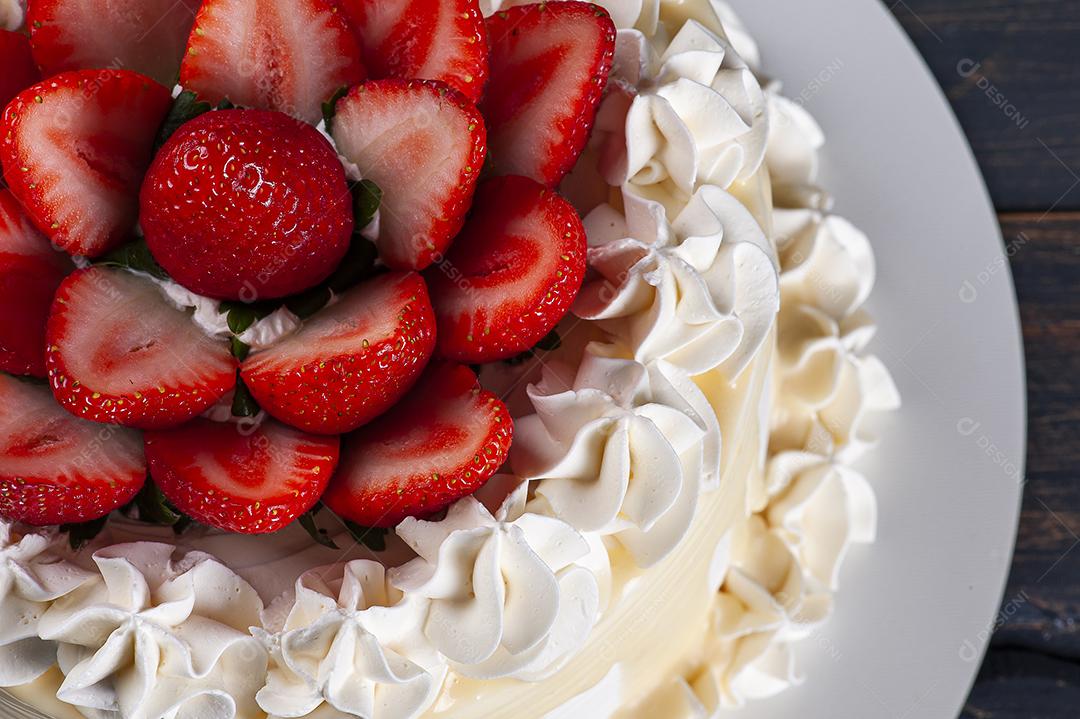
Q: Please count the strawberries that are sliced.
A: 14